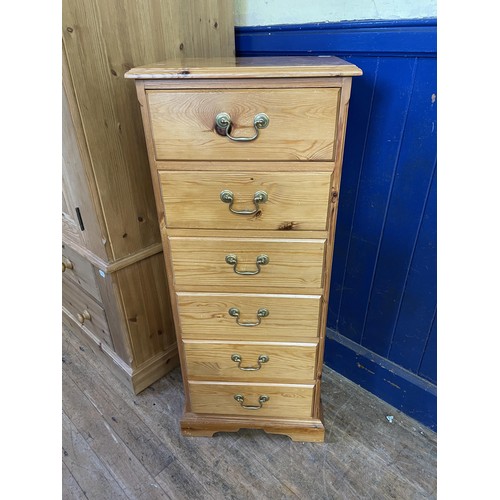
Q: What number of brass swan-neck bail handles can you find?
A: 6